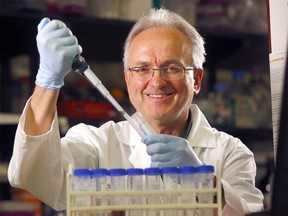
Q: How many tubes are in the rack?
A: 8